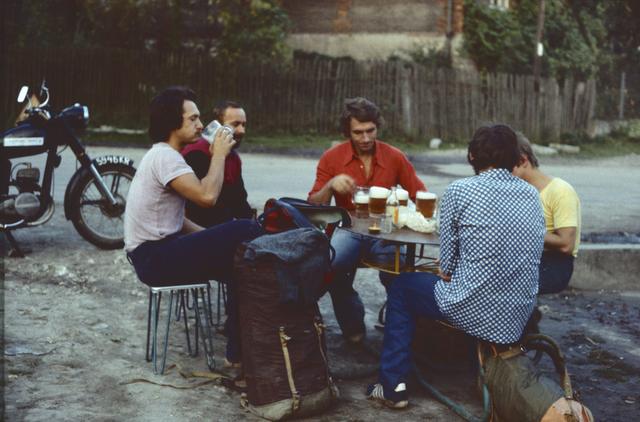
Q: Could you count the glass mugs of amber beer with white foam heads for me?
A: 4